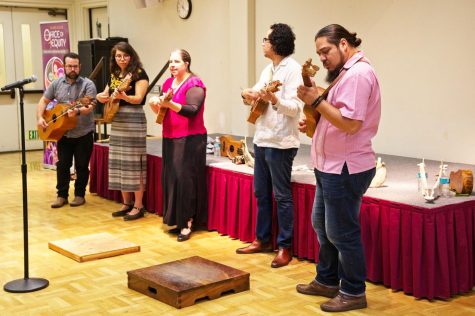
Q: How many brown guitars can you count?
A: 5